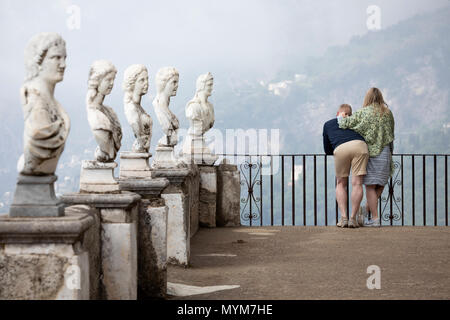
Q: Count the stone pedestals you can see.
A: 5